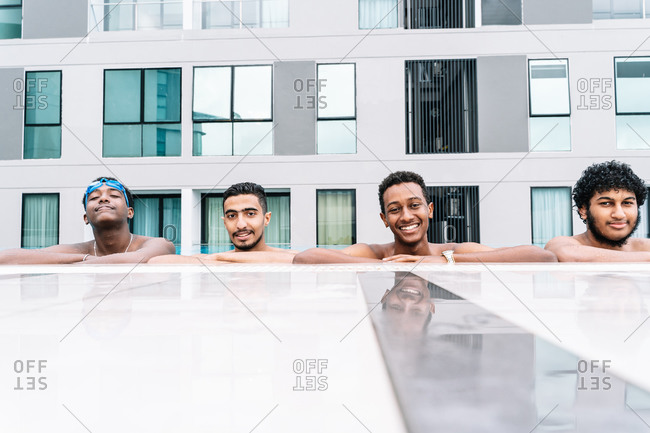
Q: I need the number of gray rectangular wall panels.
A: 5